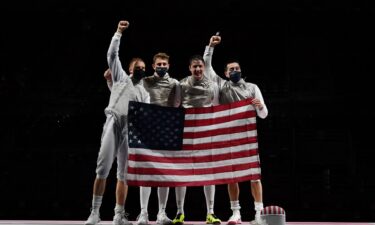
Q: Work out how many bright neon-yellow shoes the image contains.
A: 2